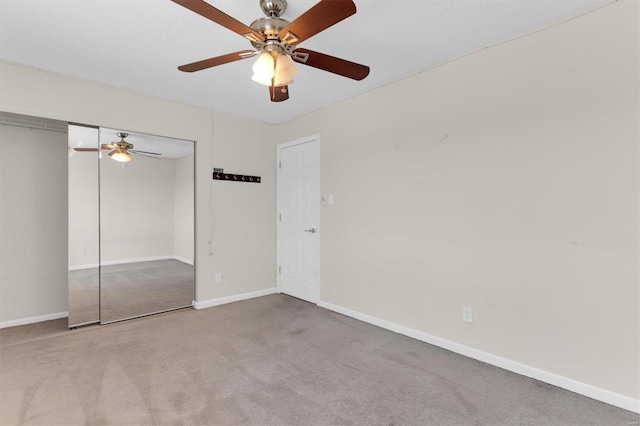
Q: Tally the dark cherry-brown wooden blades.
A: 5